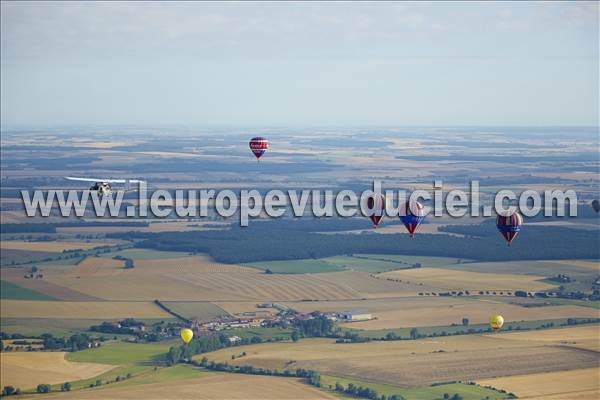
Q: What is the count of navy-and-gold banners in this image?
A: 0